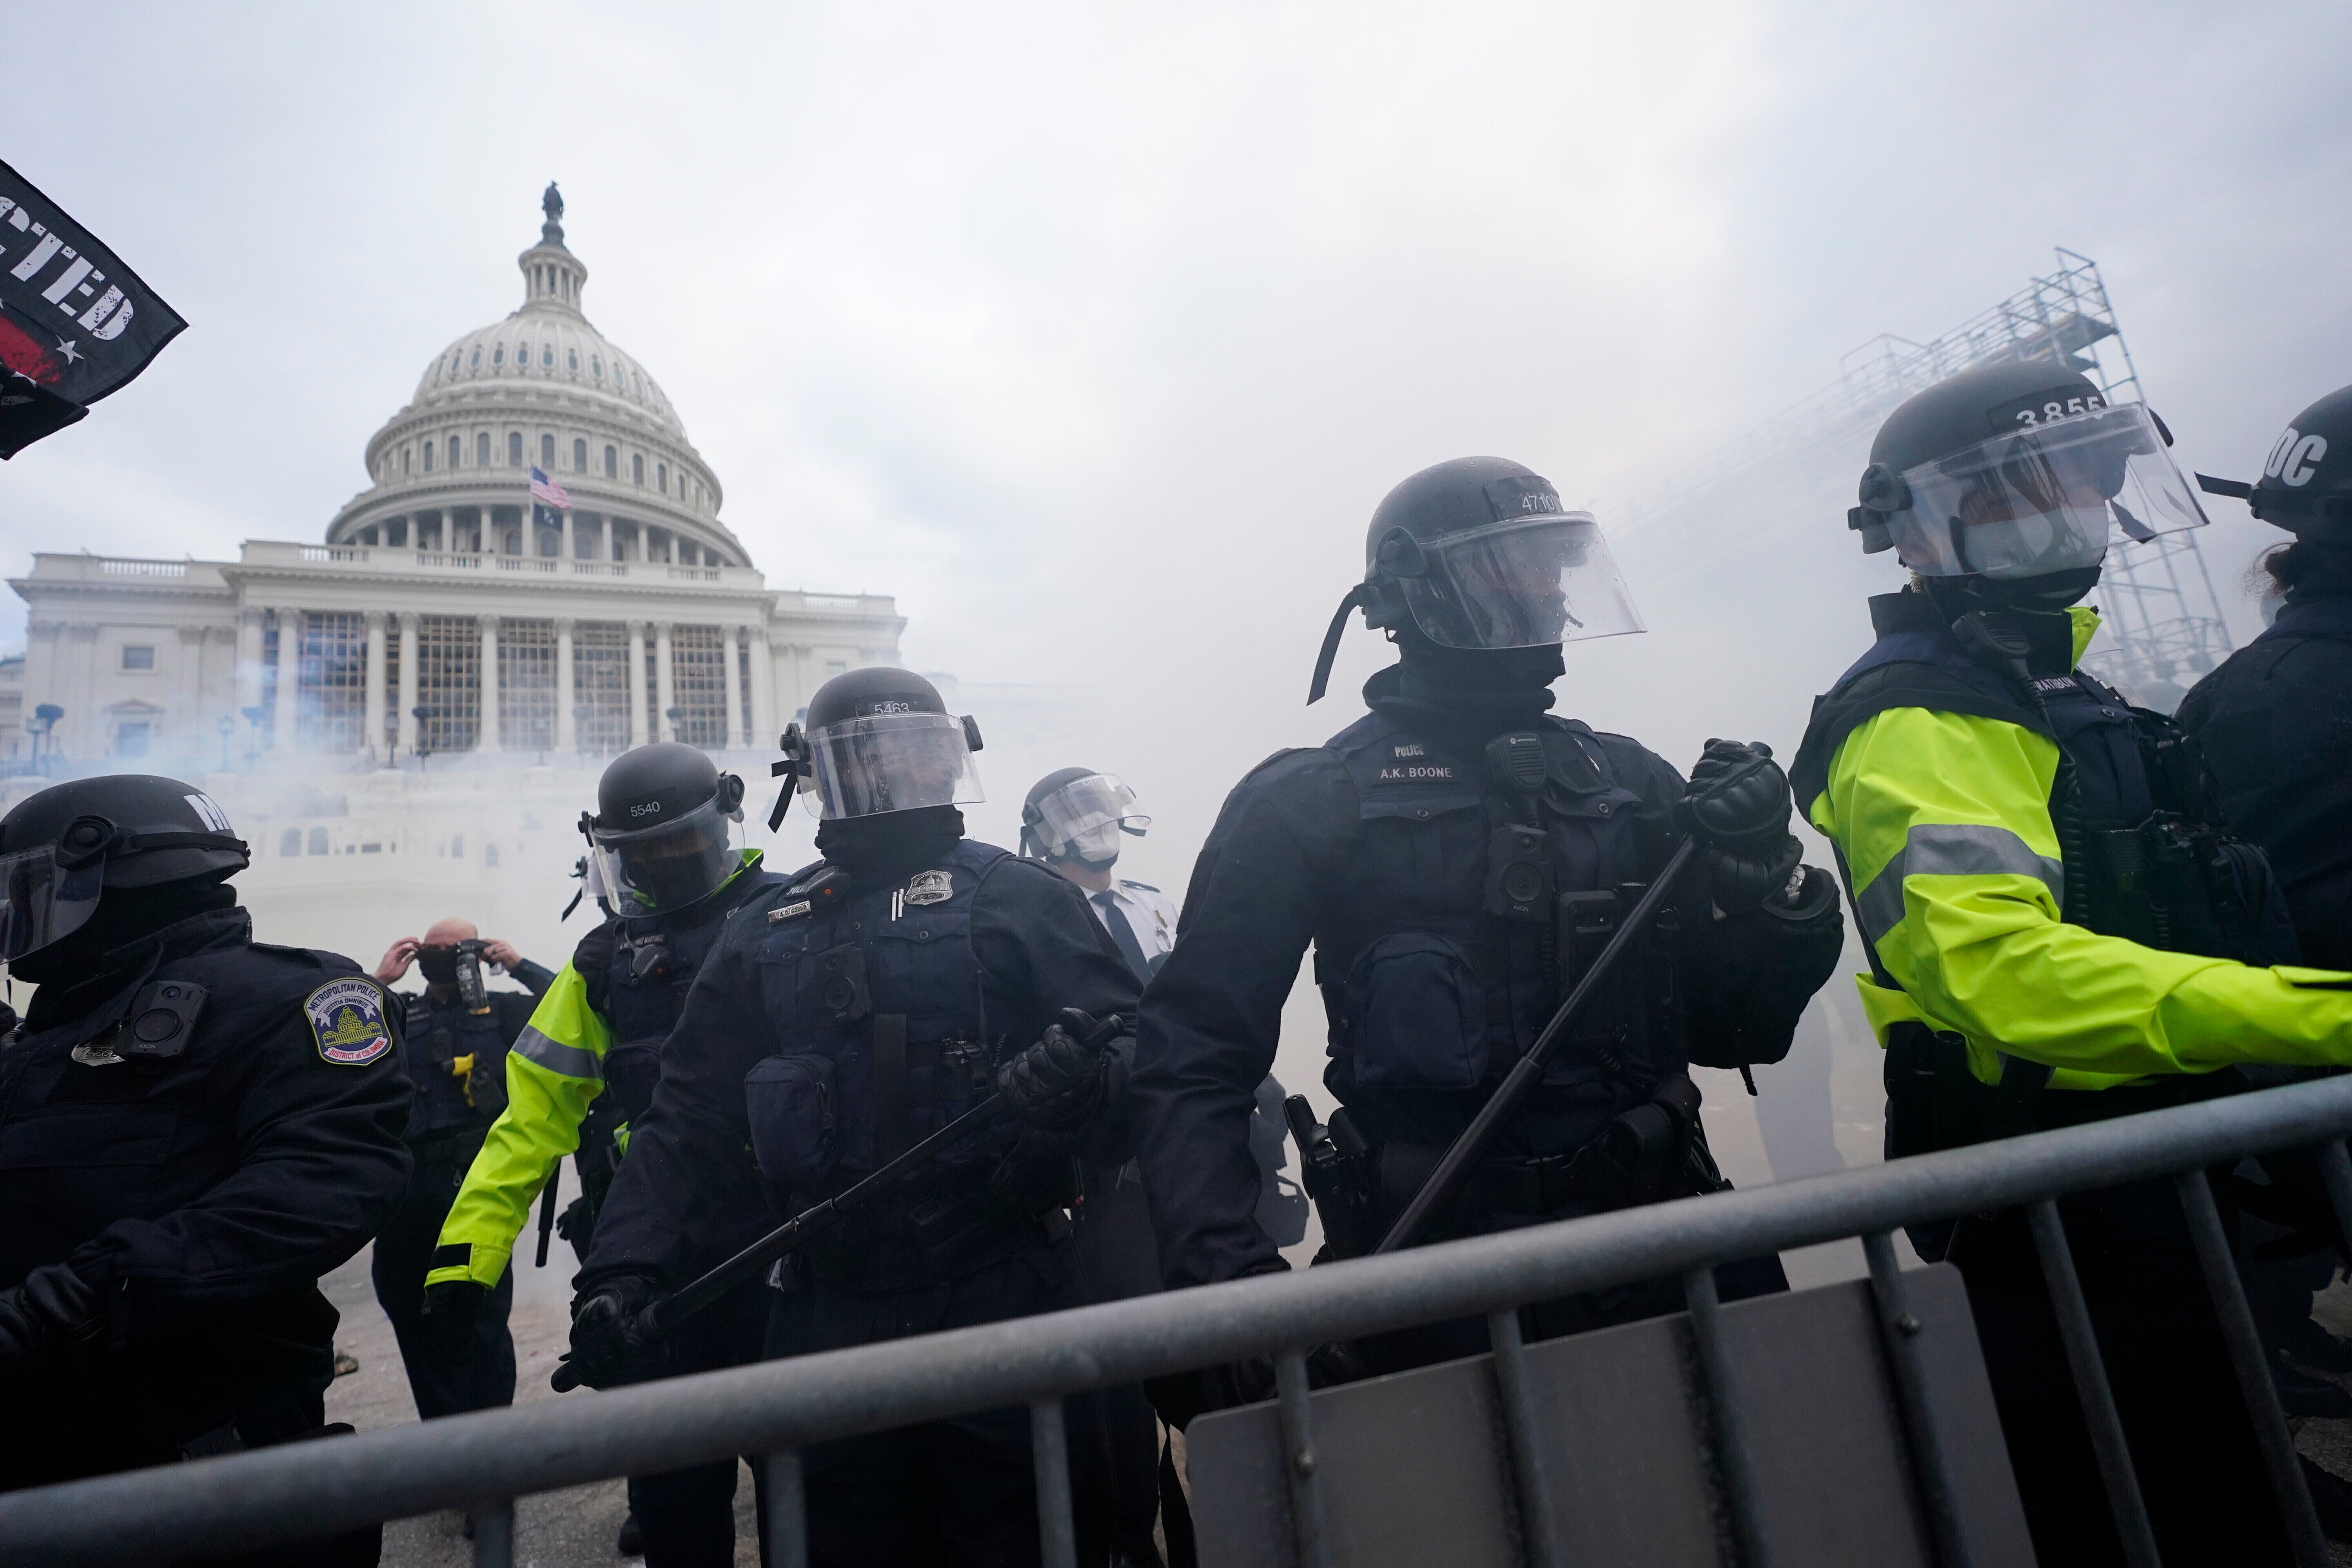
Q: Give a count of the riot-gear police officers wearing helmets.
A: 7